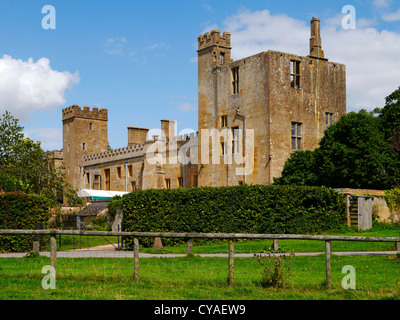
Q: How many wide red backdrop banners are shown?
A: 0